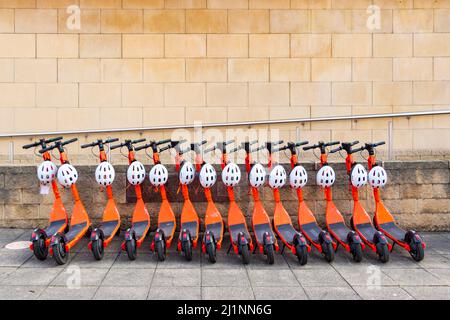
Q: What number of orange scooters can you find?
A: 14